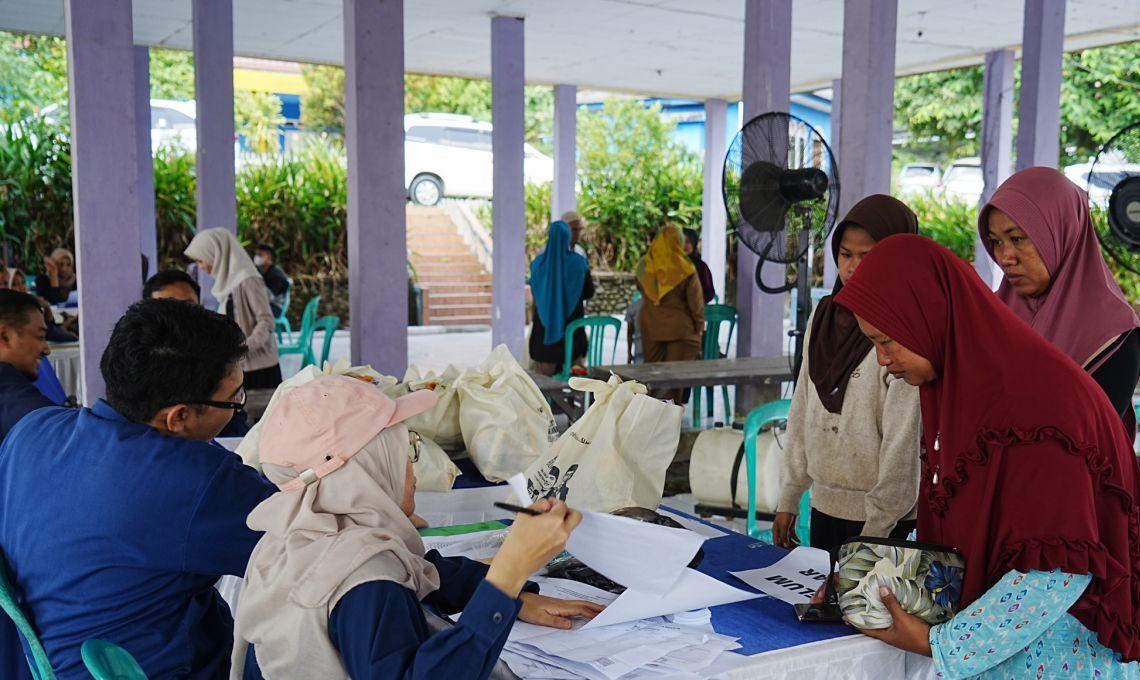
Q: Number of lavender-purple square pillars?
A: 12